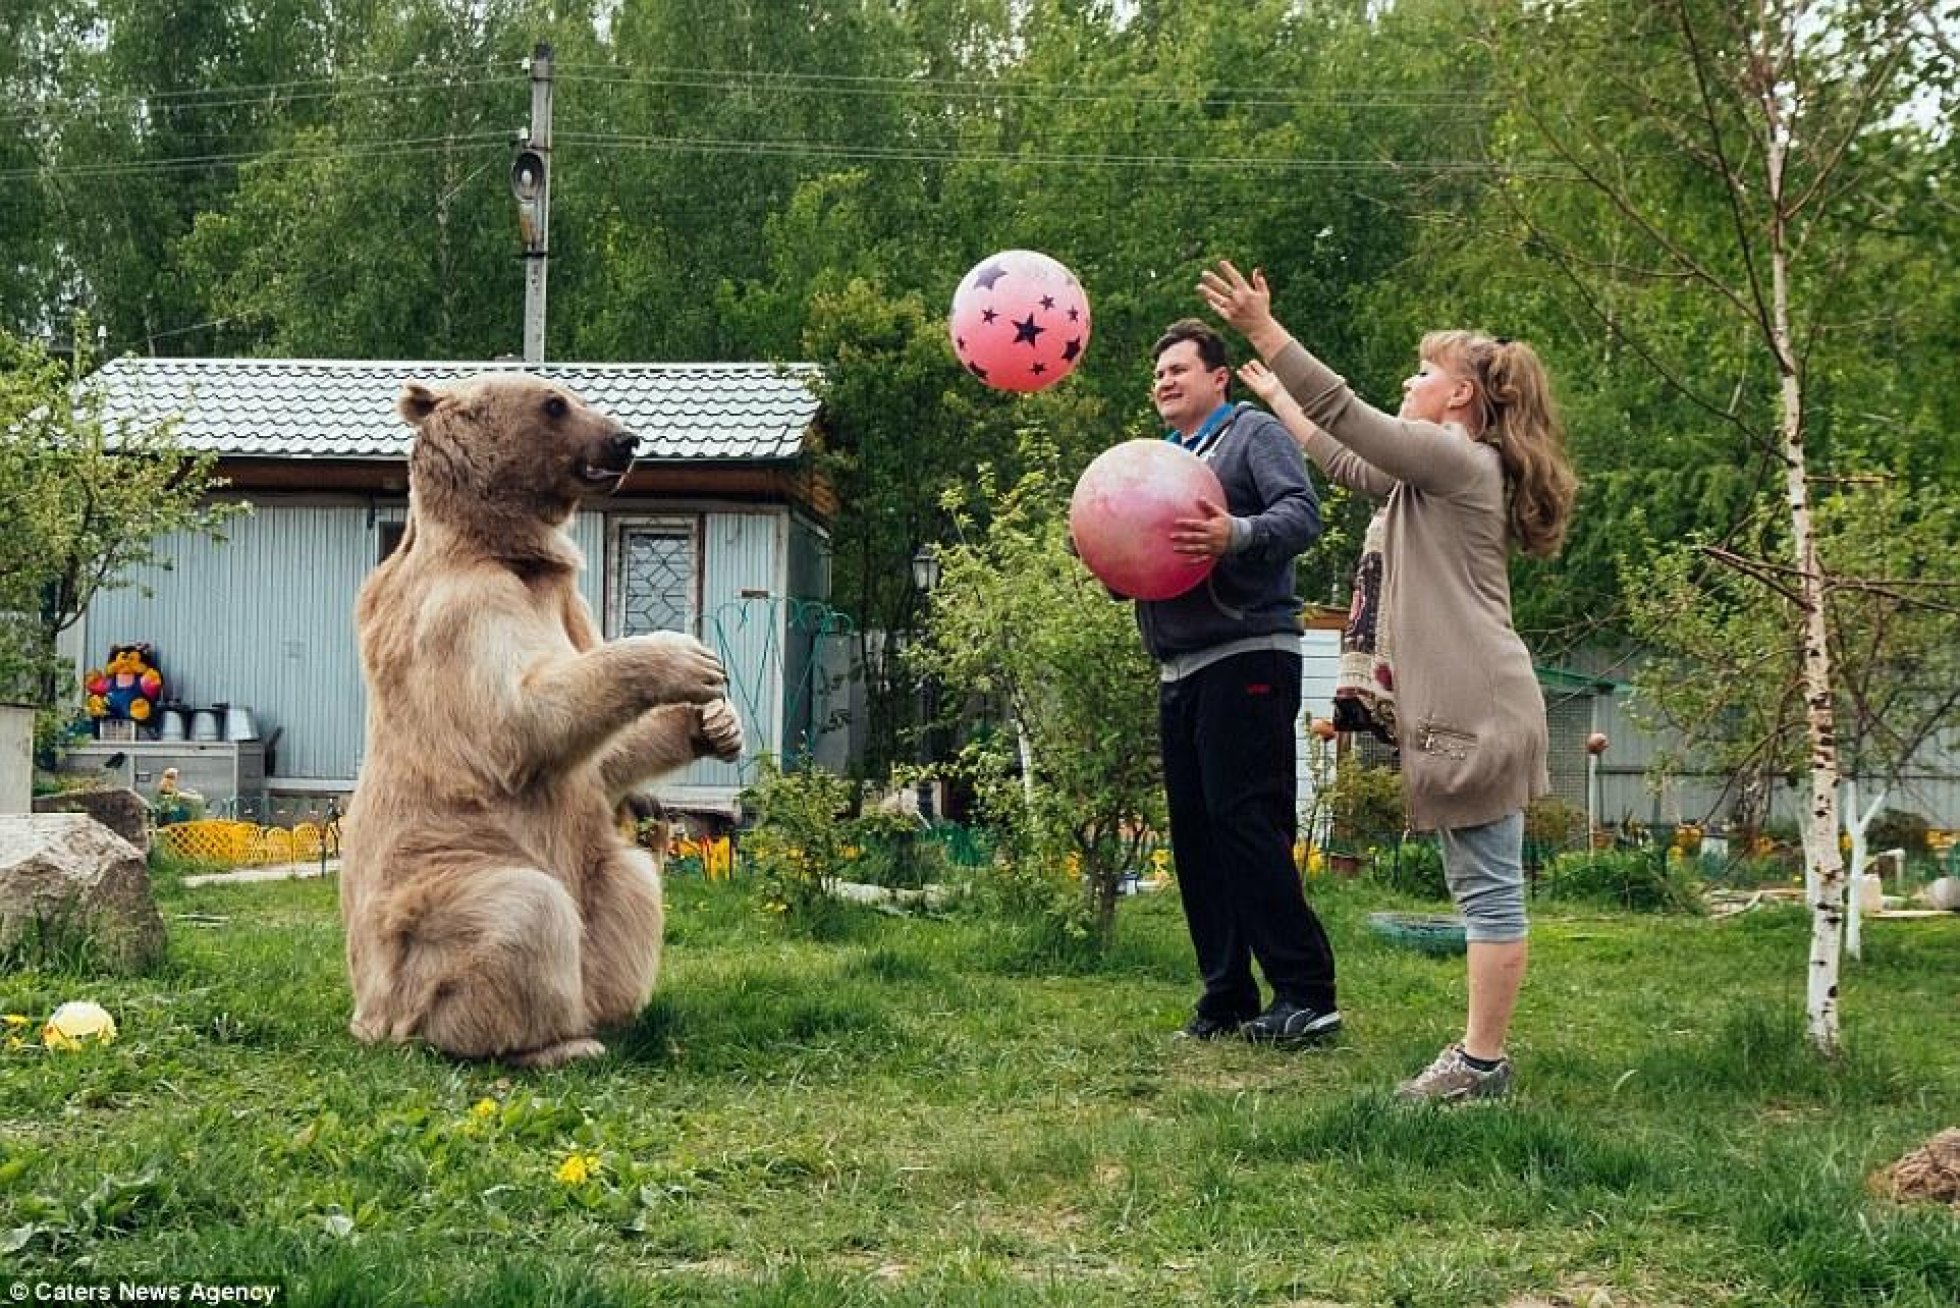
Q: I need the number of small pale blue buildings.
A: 1